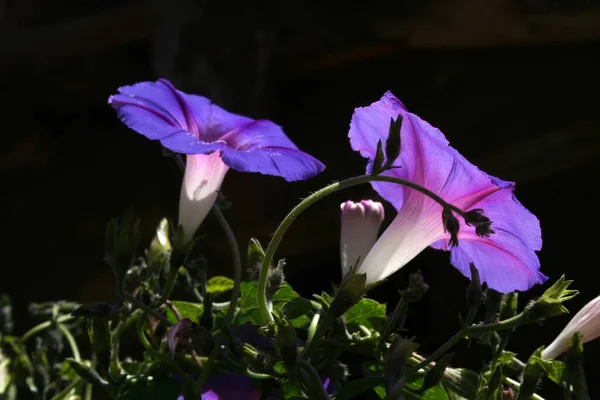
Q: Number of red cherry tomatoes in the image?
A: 0